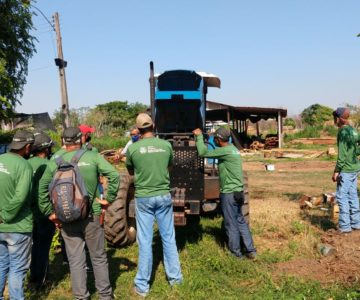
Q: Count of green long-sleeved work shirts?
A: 7